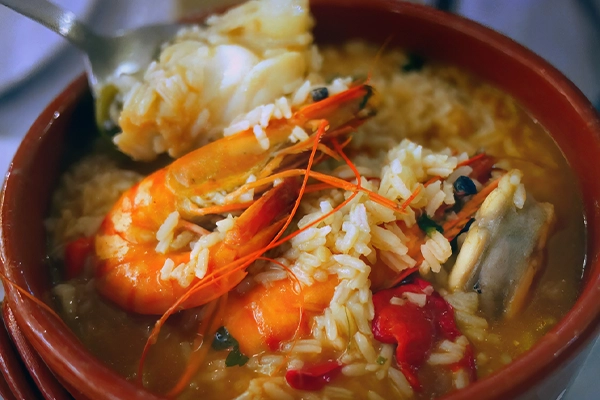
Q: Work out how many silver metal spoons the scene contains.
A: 1